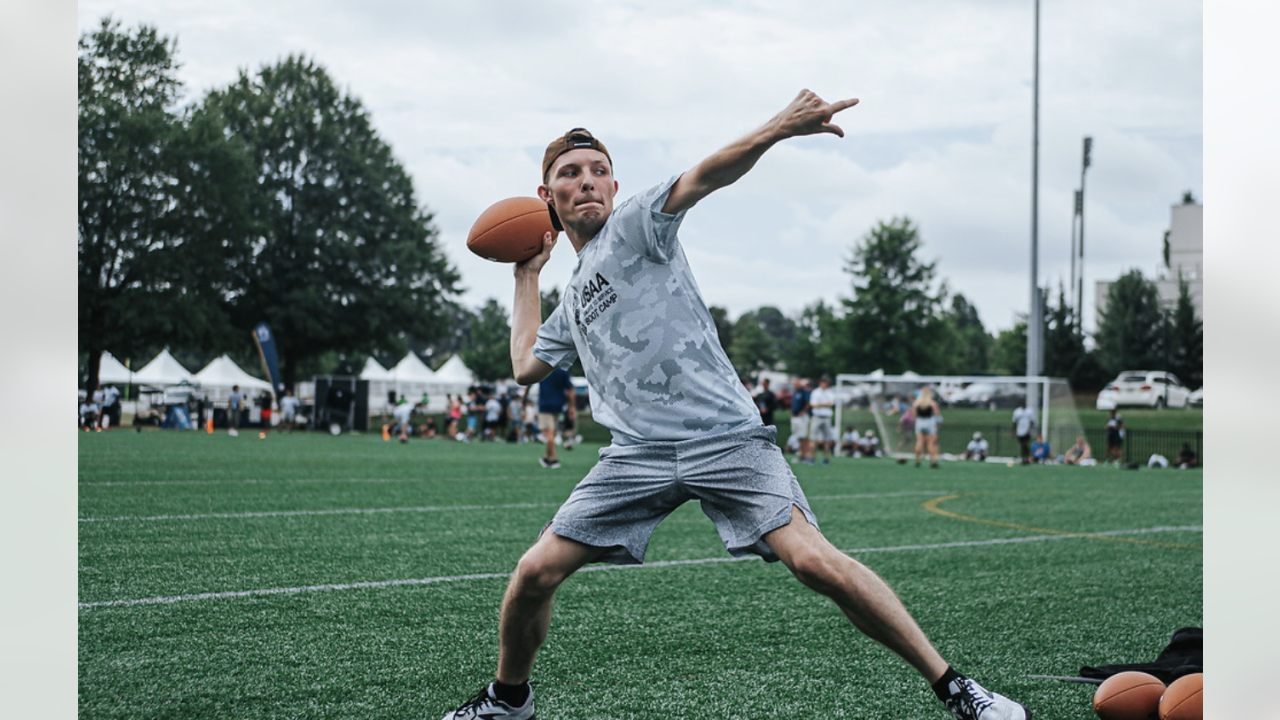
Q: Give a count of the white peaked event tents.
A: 6